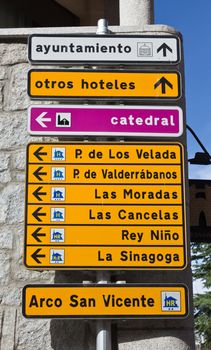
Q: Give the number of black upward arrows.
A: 2